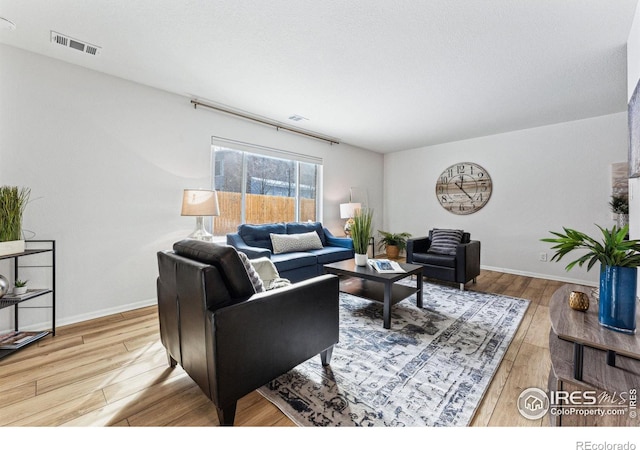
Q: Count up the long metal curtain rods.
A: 1